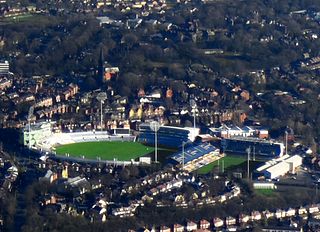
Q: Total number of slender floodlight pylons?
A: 7